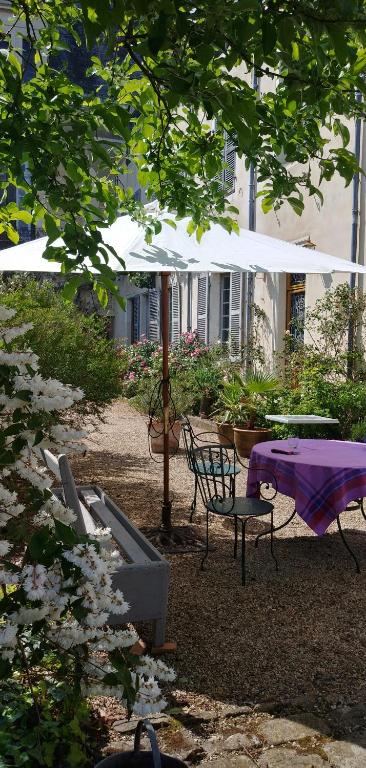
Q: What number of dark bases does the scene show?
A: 1